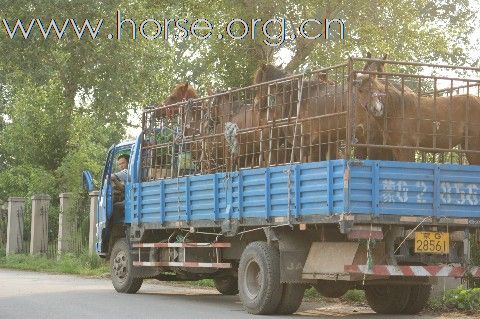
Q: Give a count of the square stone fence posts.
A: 4